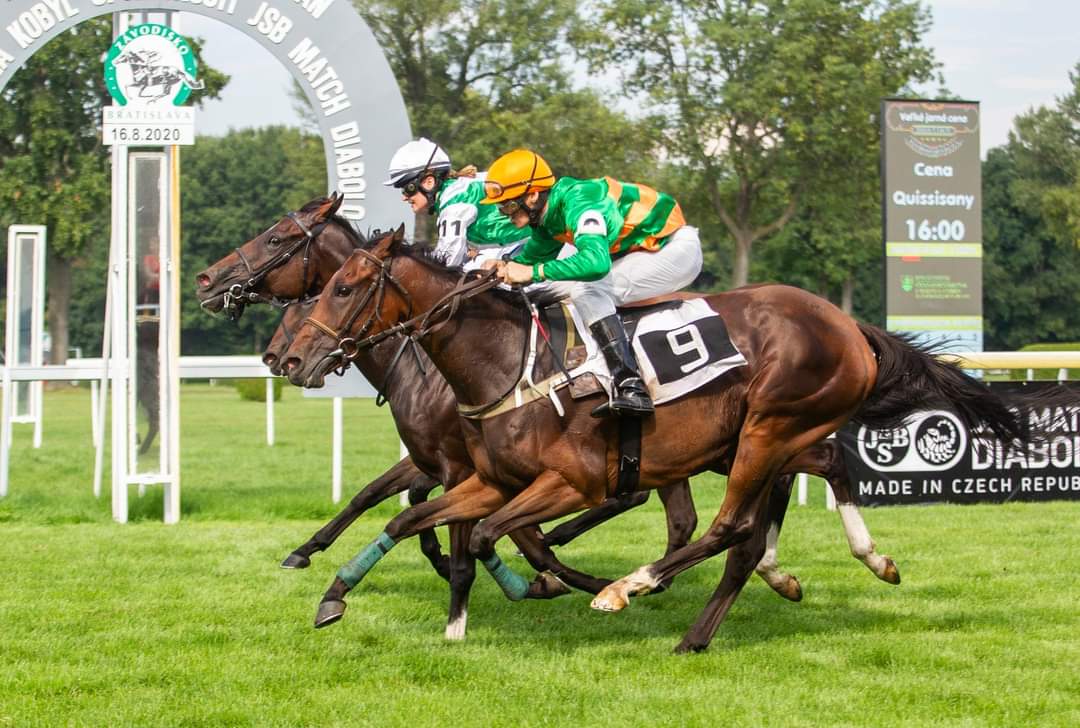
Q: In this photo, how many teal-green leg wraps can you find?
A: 2